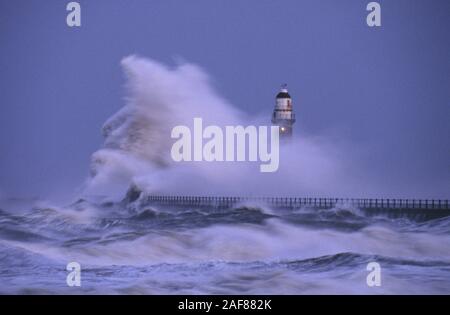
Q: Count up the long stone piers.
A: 1